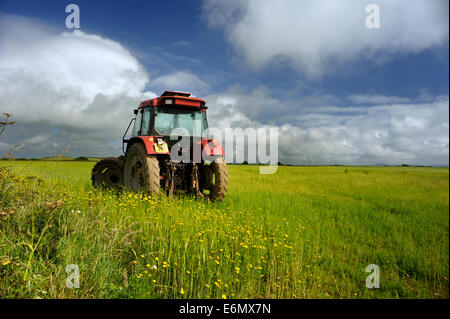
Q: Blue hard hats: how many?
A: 0